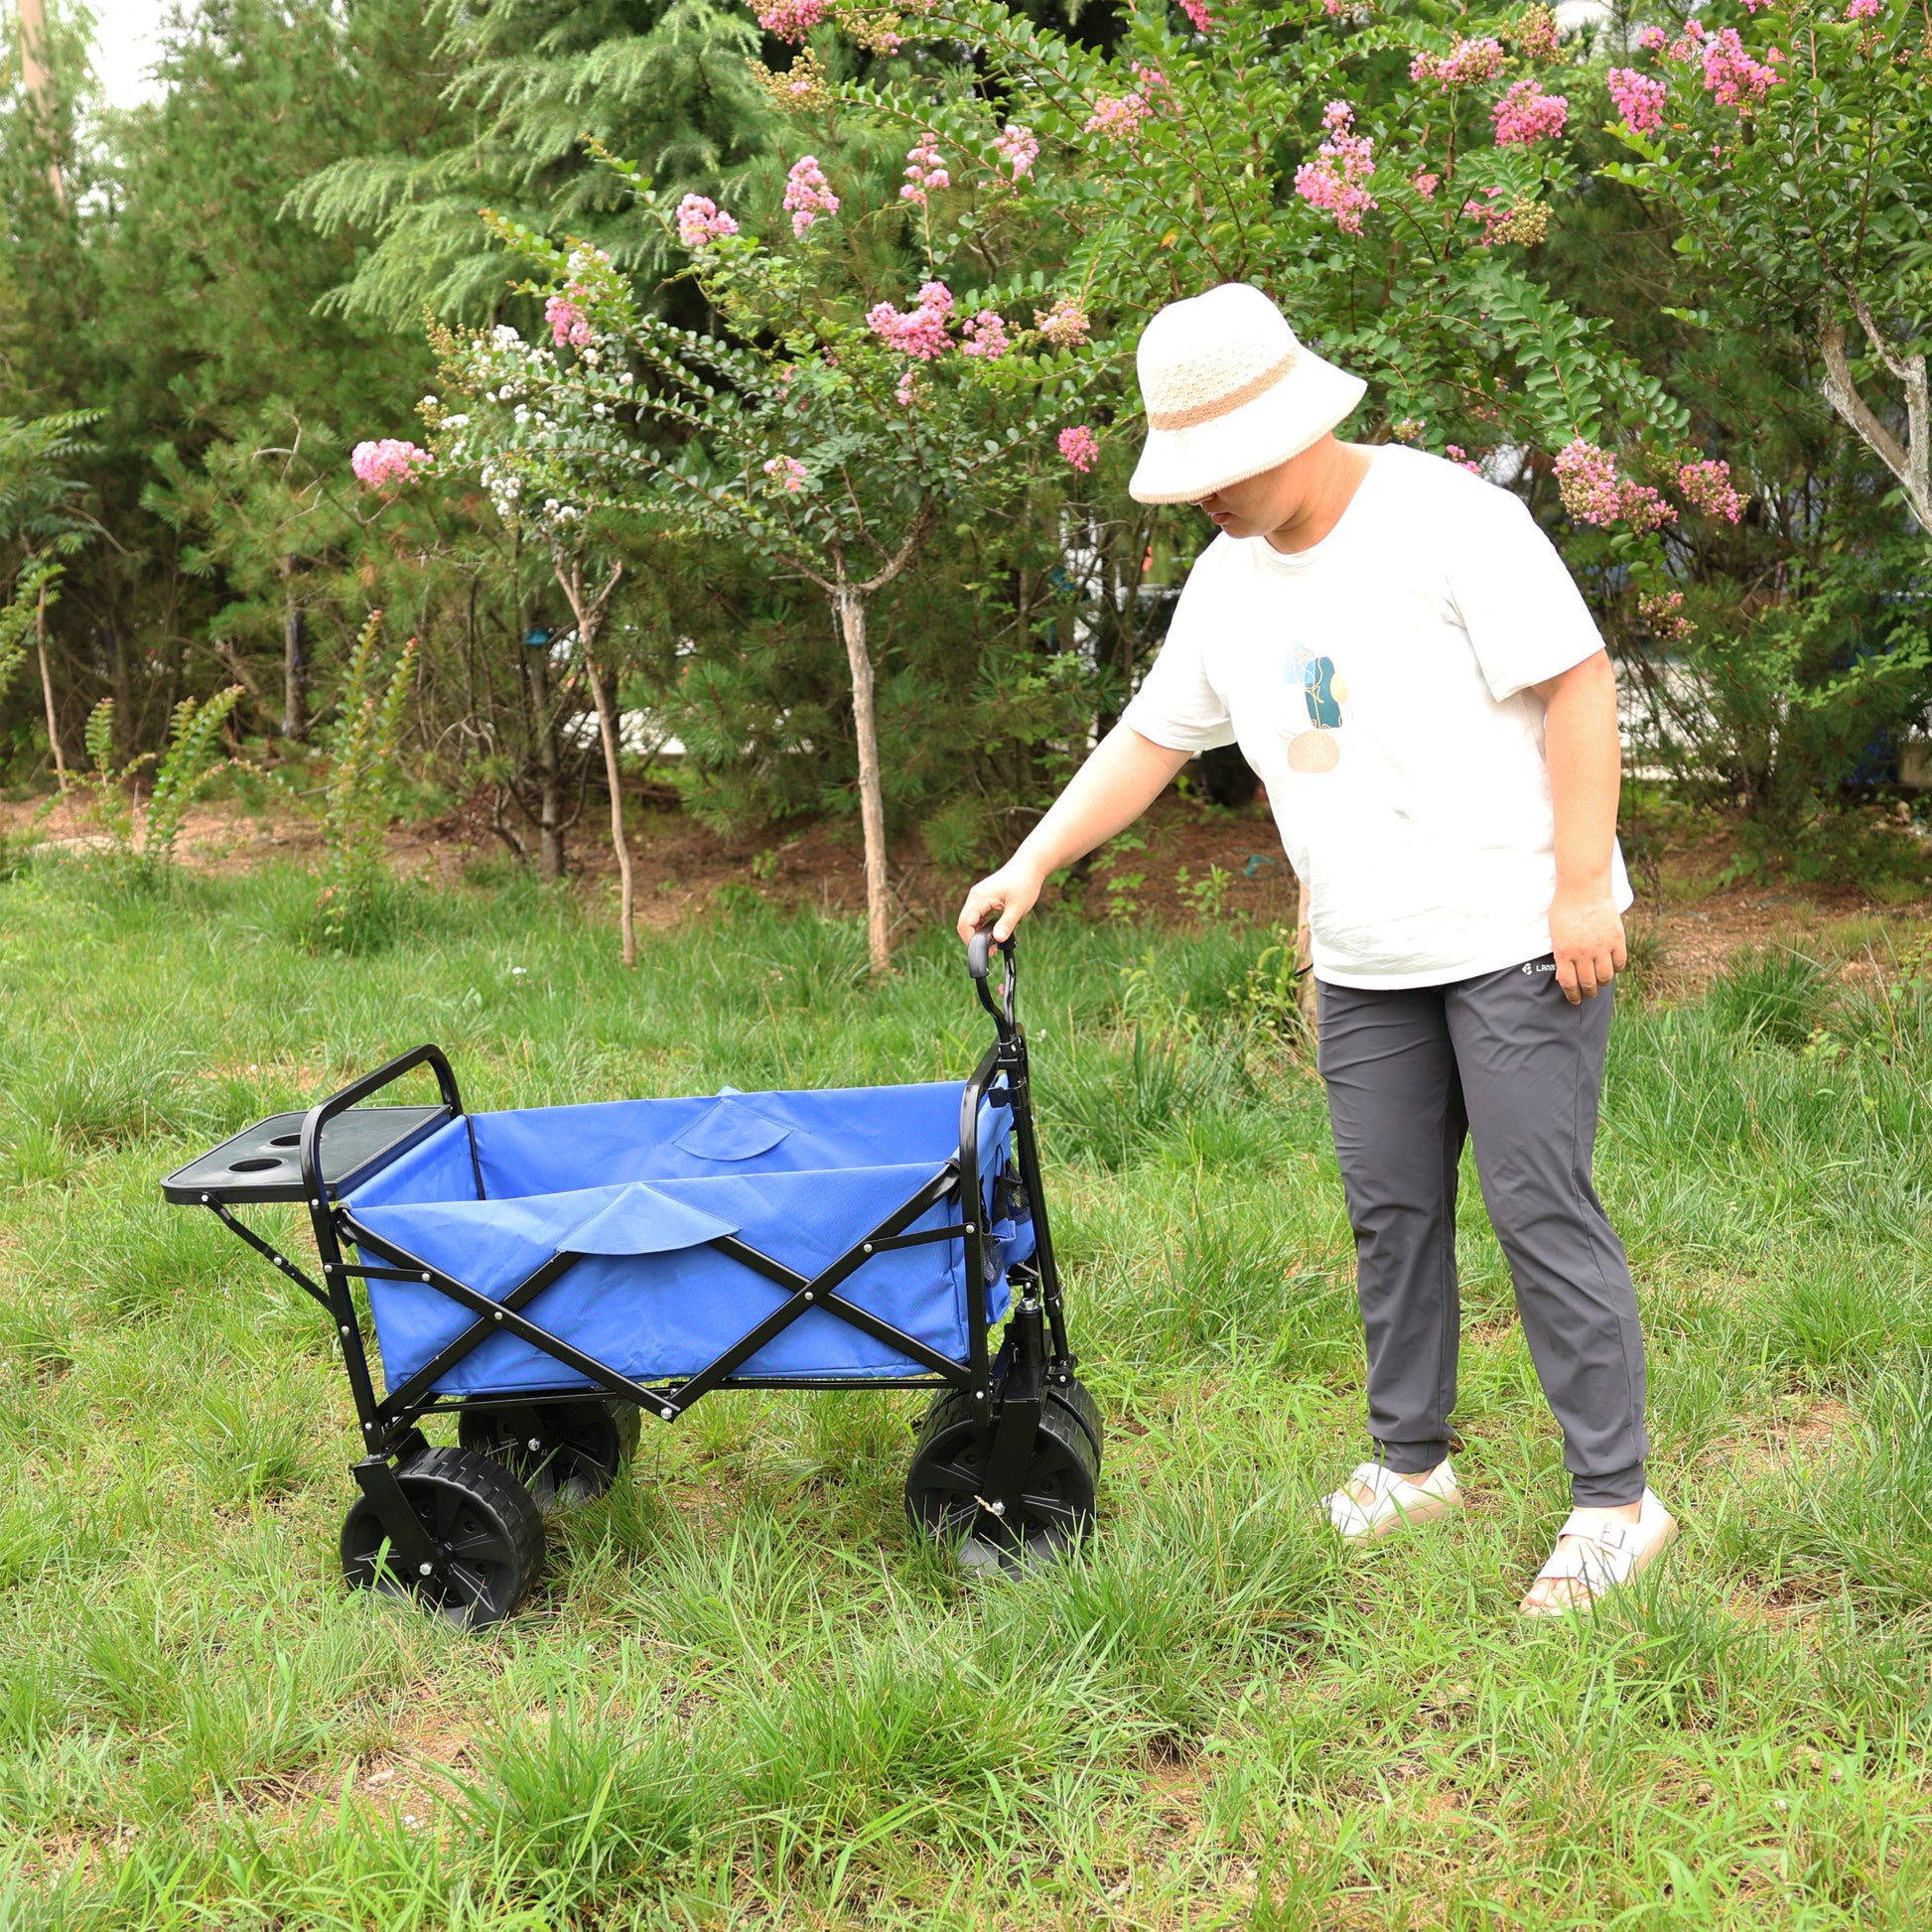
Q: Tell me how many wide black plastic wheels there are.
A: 4